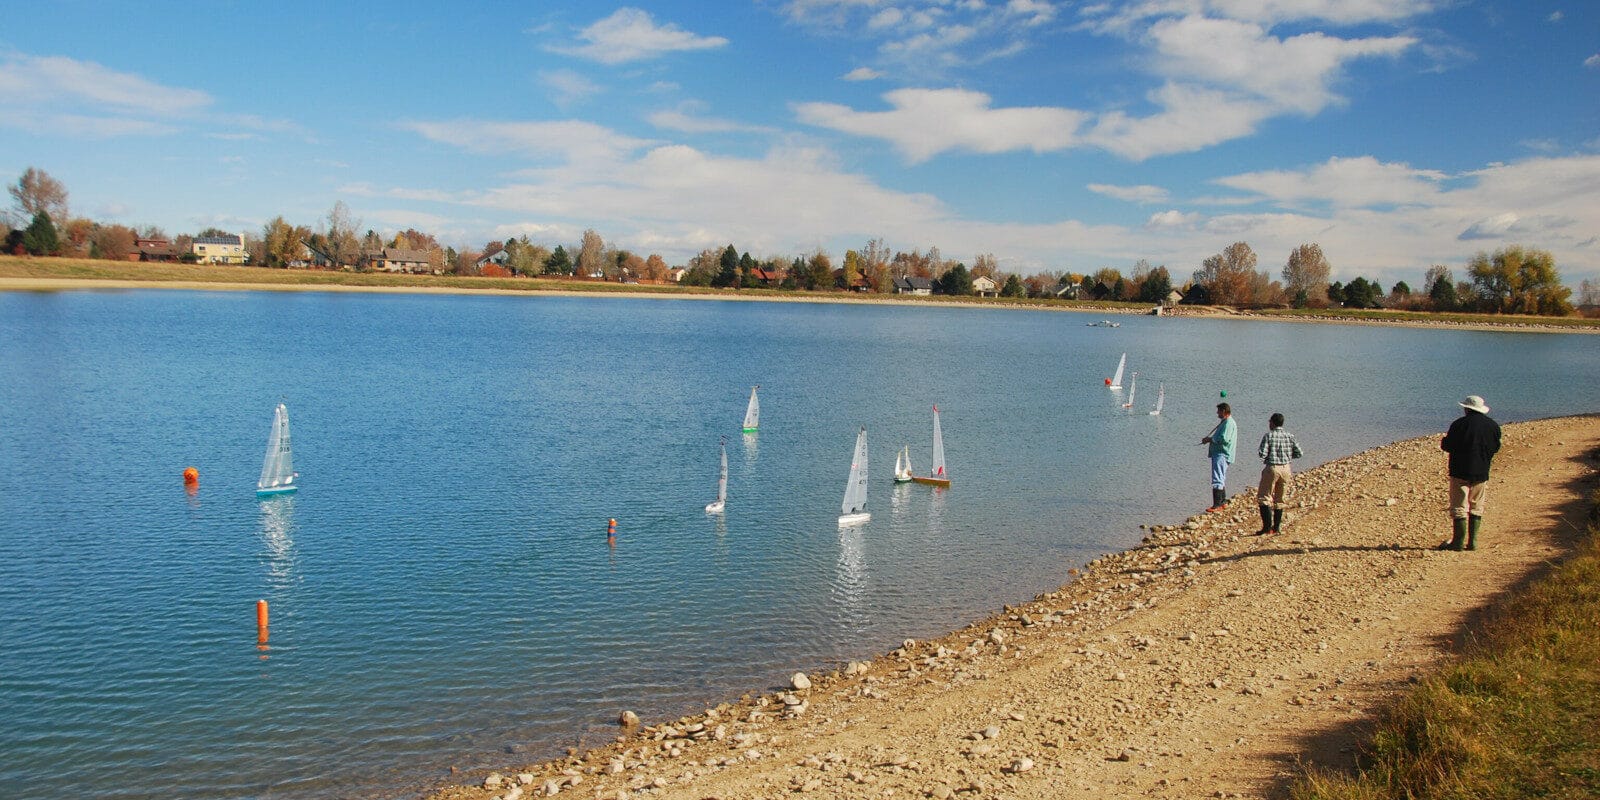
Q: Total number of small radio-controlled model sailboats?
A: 9